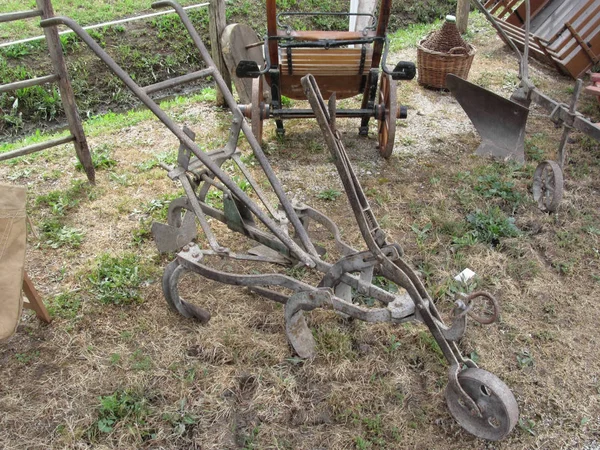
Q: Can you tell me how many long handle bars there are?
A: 2